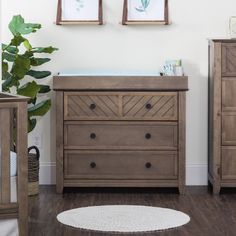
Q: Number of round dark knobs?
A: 6